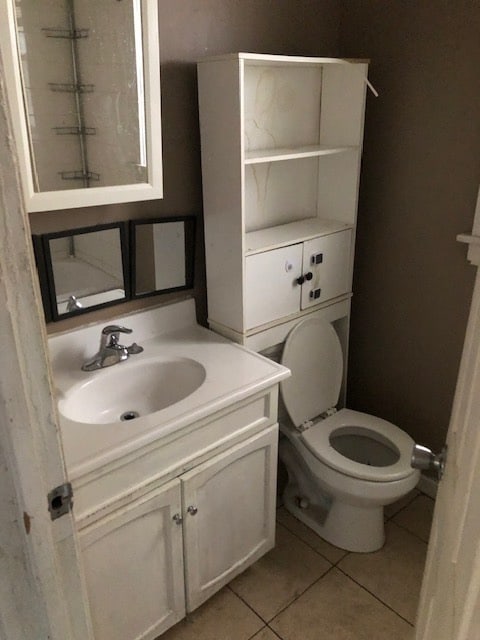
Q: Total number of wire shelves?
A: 4